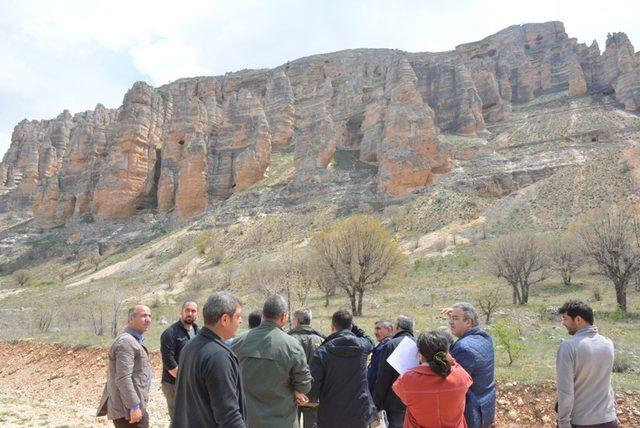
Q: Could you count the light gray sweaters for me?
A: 1